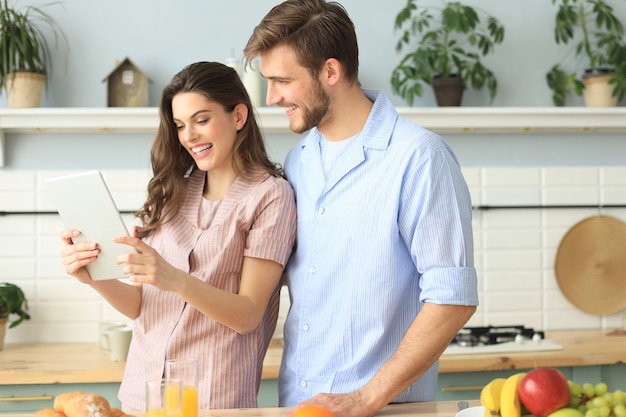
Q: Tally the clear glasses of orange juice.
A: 2